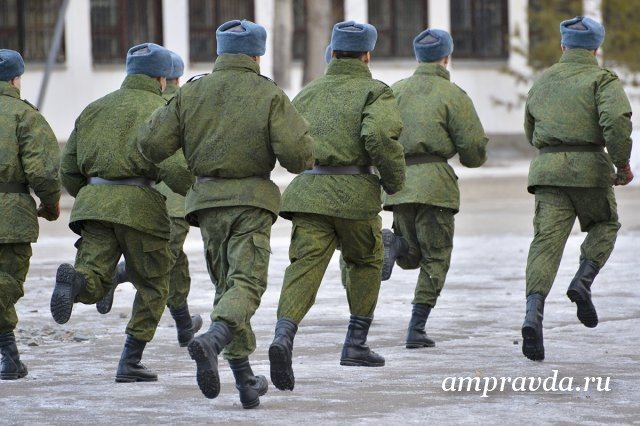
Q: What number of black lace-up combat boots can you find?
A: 13